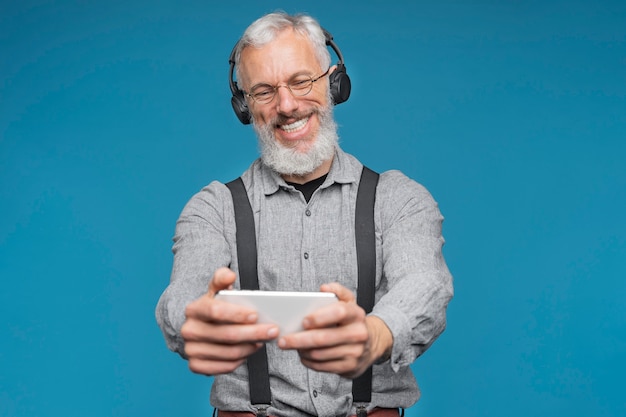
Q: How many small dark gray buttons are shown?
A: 3